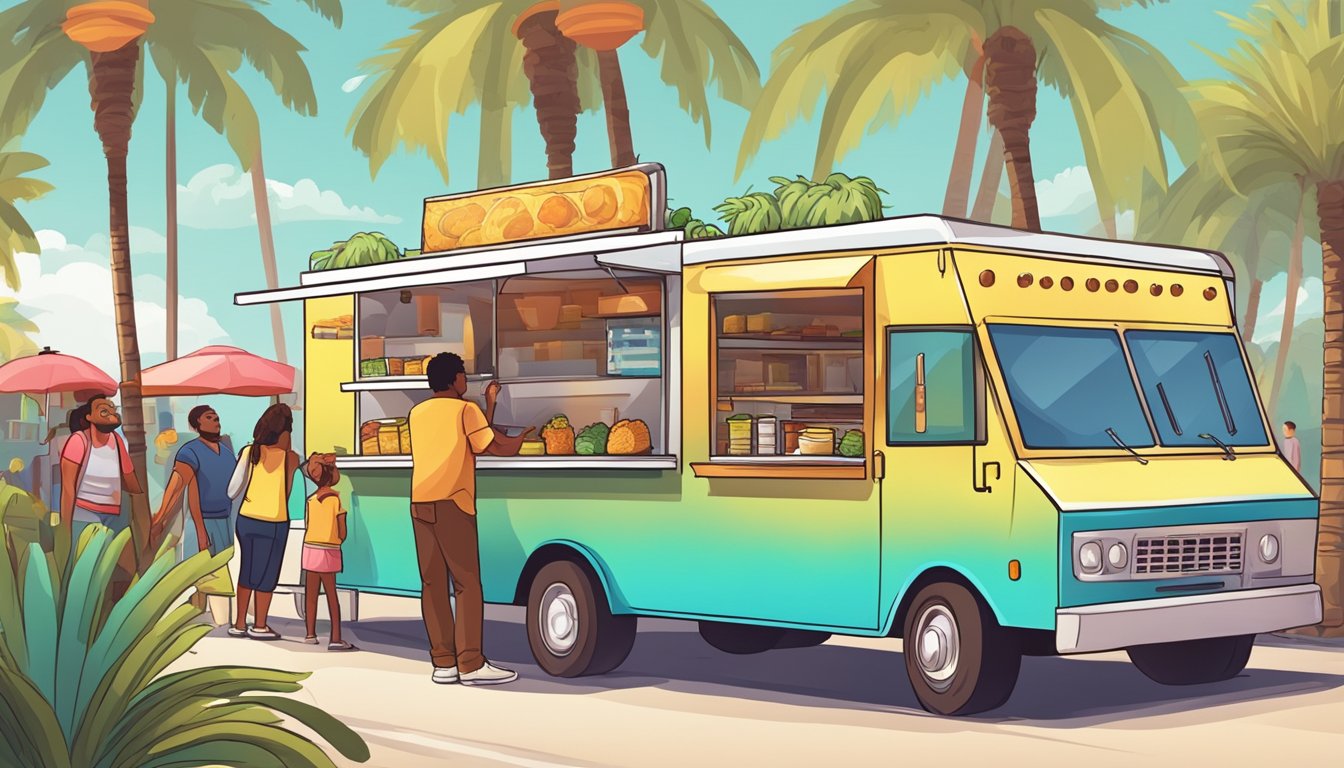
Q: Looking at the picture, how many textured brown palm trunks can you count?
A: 5